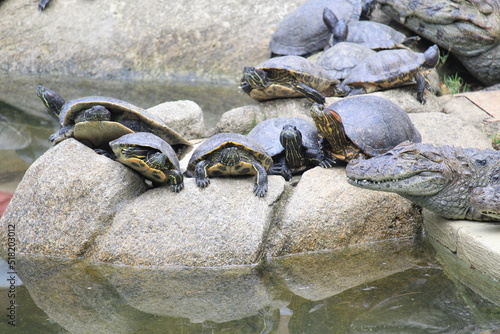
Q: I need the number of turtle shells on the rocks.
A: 10